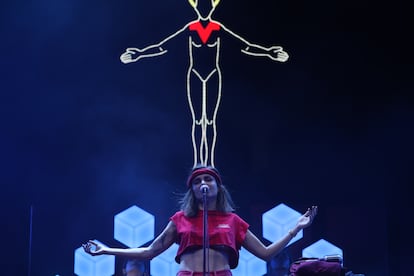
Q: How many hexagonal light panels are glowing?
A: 6